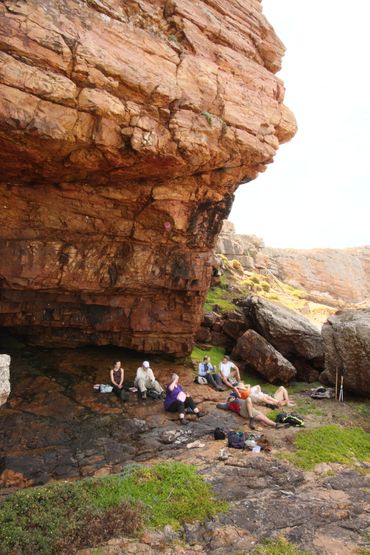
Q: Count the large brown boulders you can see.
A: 3